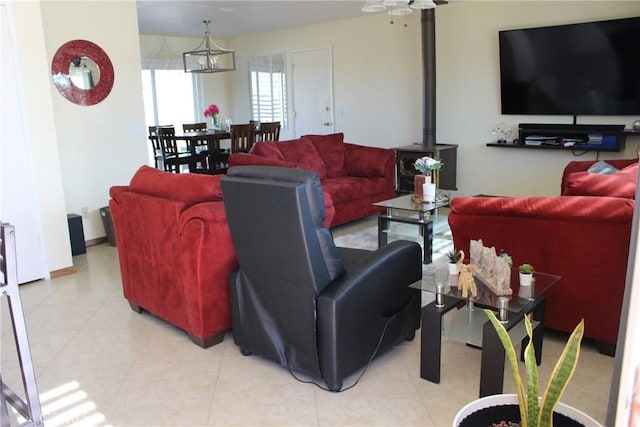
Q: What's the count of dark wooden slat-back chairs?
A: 6